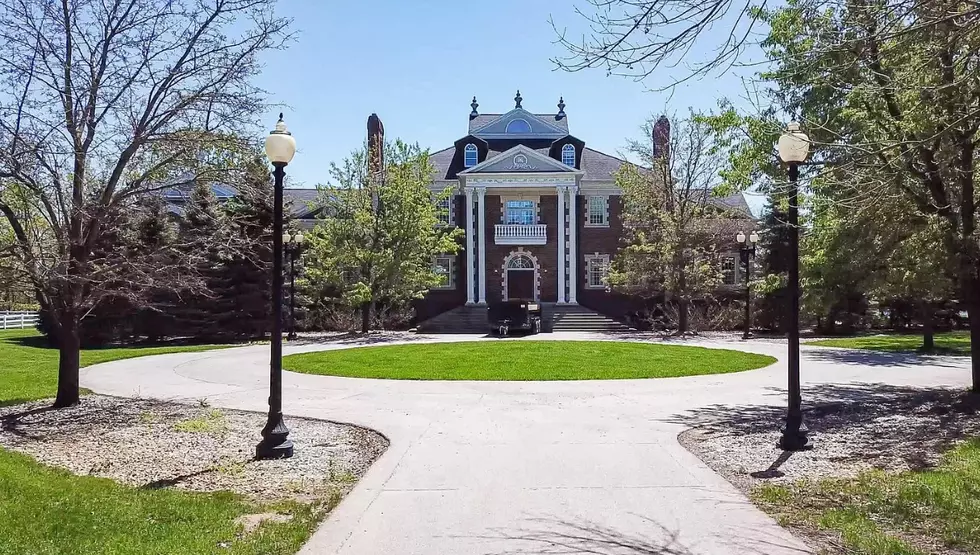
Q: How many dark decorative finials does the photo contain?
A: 3